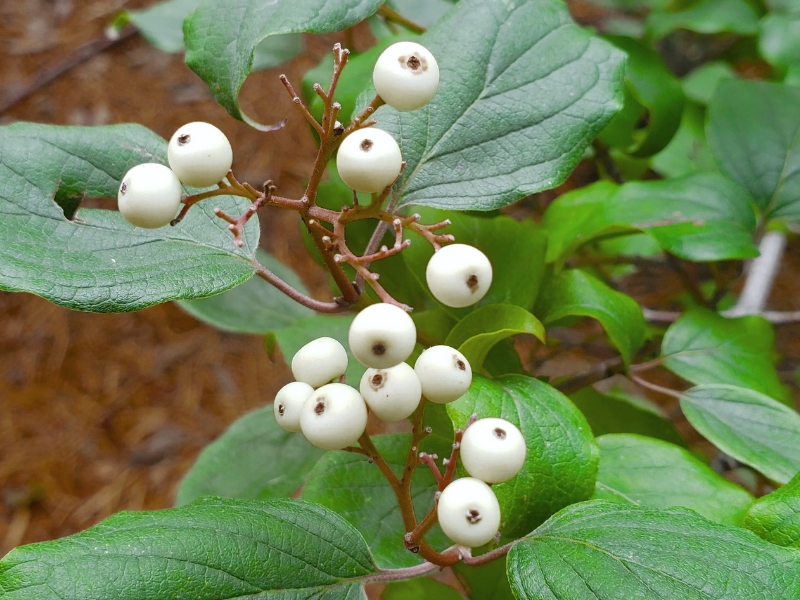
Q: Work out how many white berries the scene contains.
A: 13